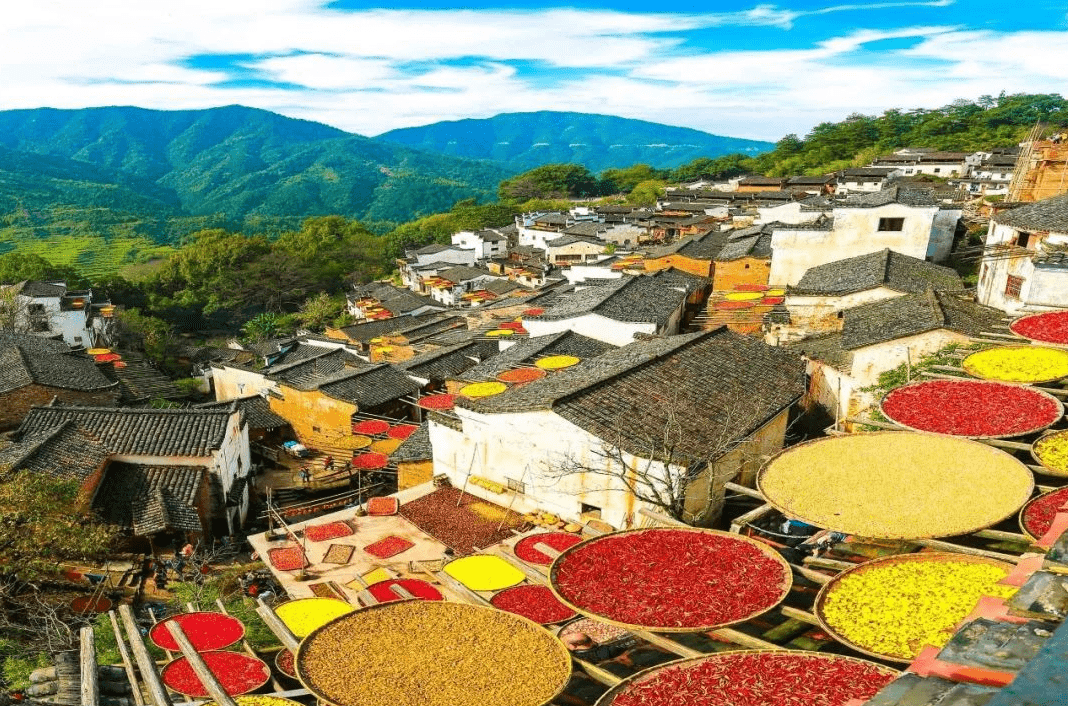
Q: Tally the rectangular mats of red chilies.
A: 4